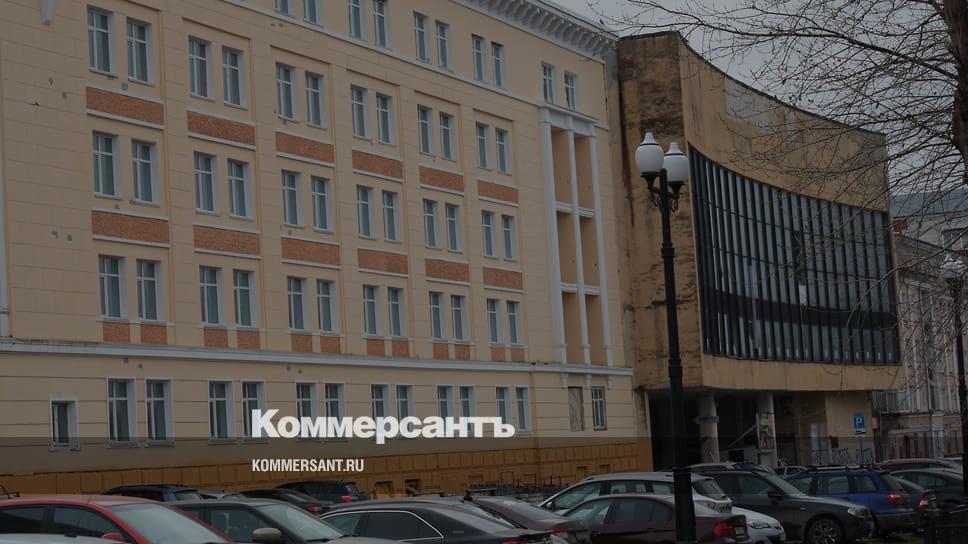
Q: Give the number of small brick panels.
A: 12